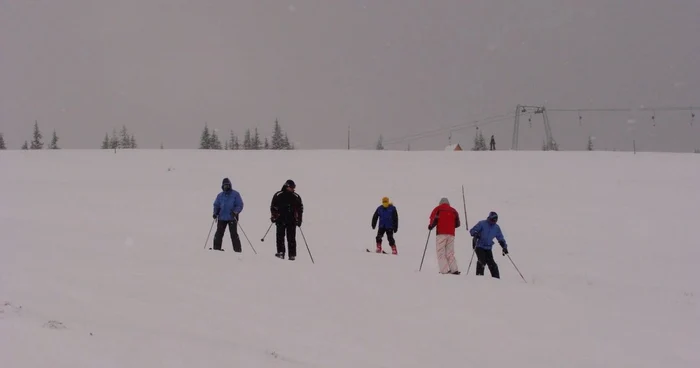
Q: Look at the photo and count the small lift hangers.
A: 6